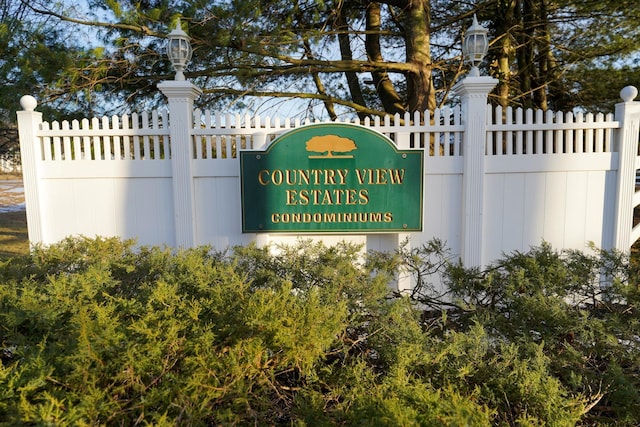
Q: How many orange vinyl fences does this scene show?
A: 0